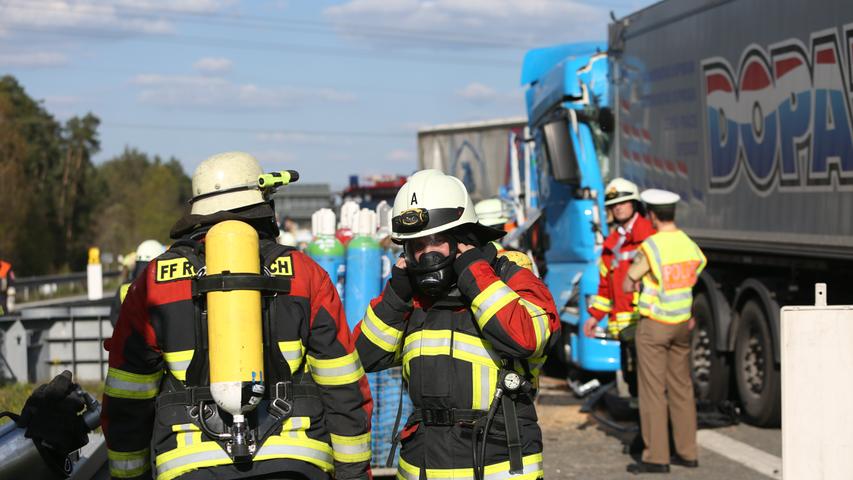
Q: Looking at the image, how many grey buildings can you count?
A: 1